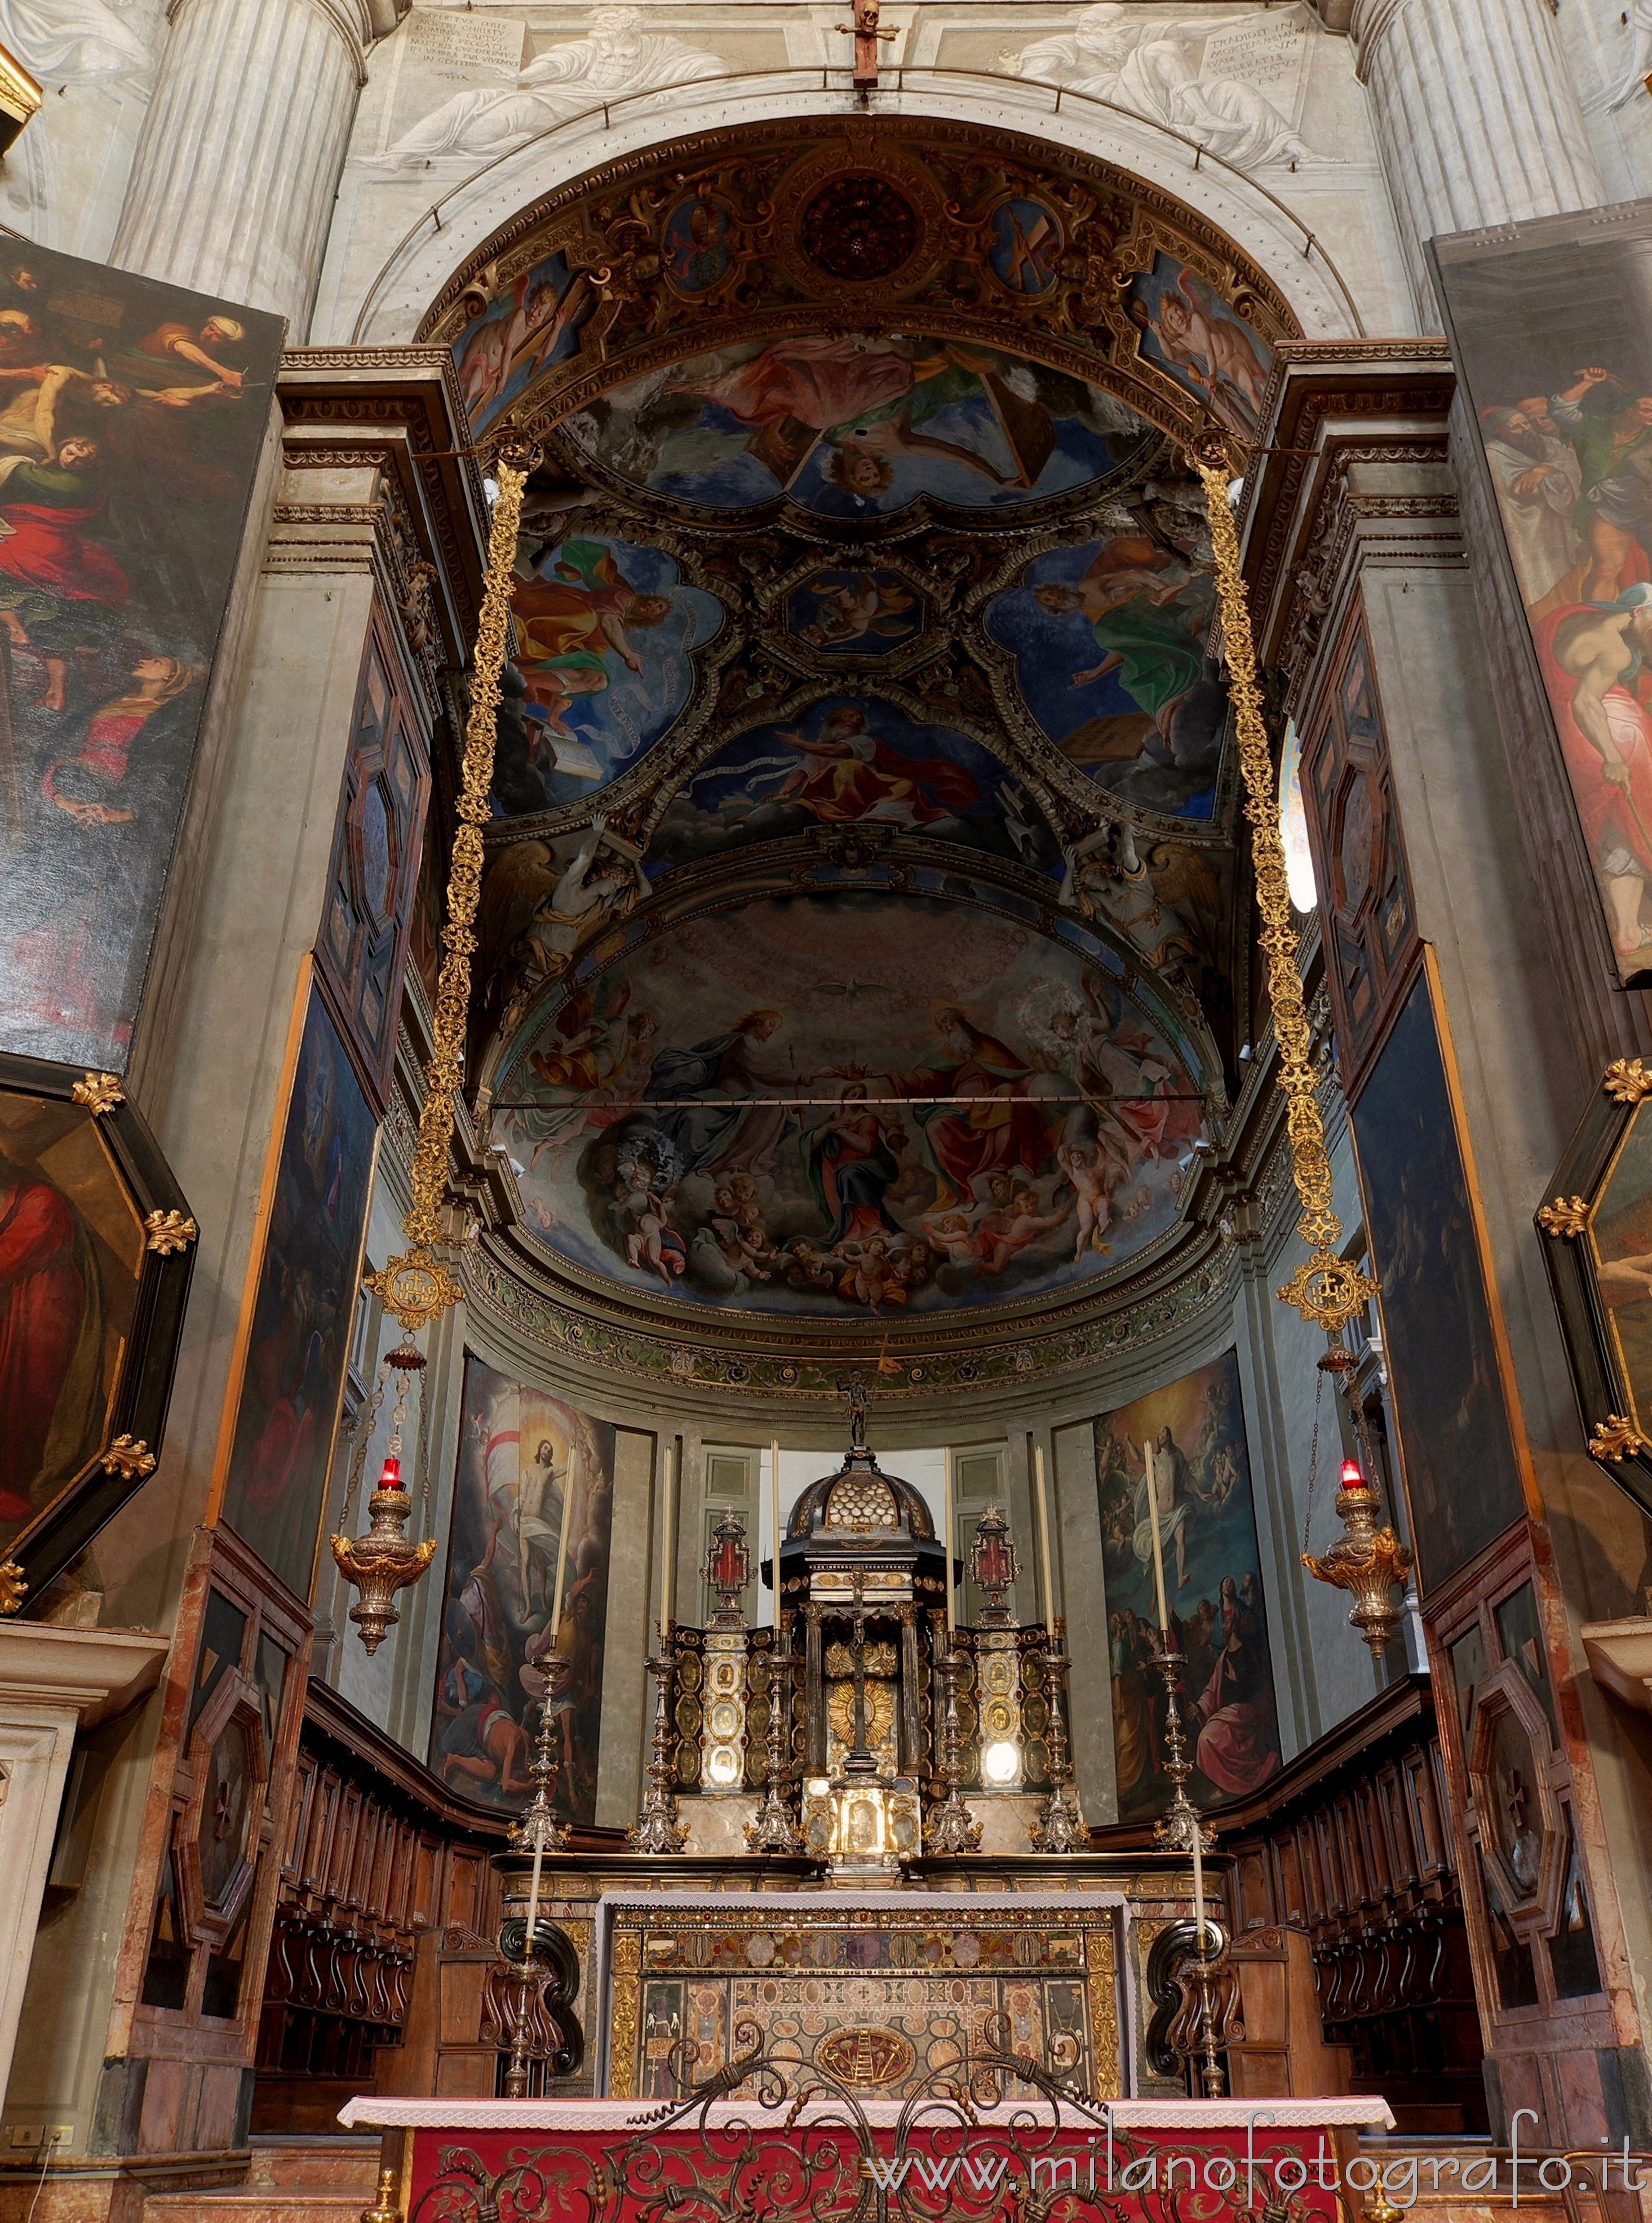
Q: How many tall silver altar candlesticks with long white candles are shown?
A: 6